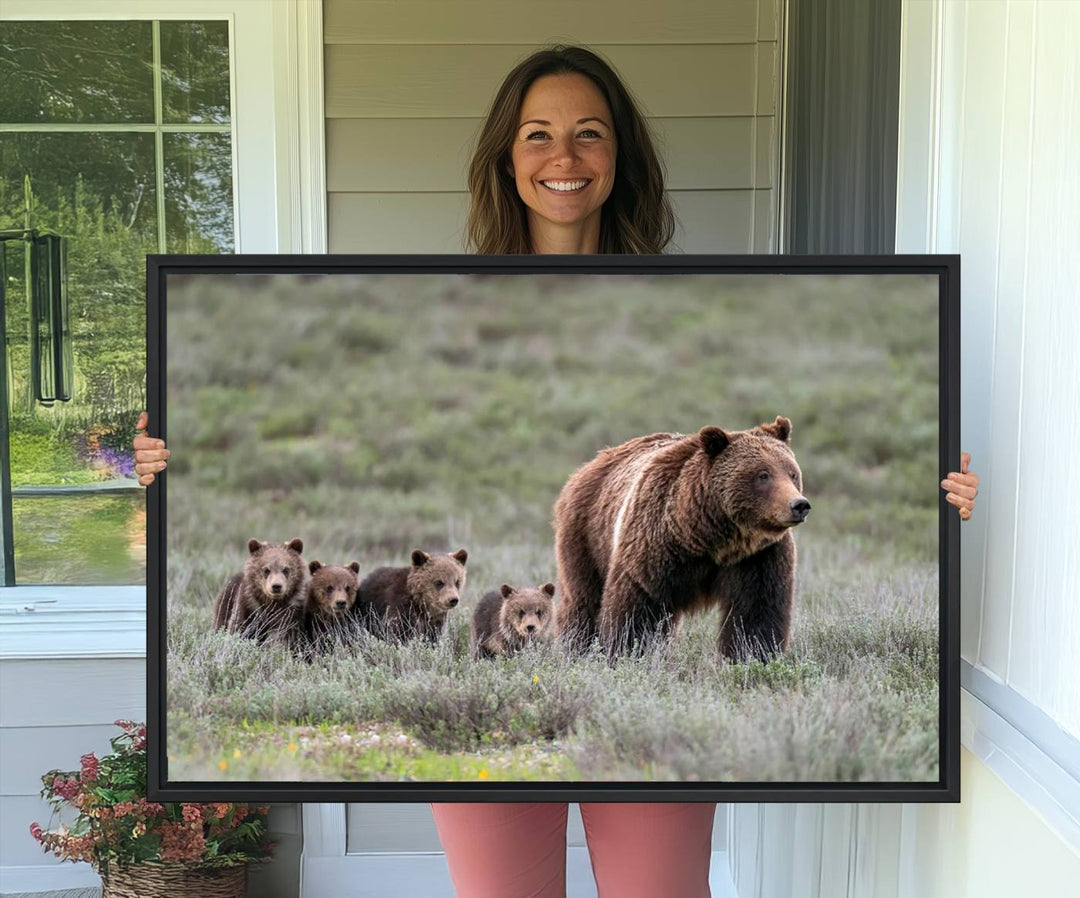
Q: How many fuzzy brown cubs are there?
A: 4